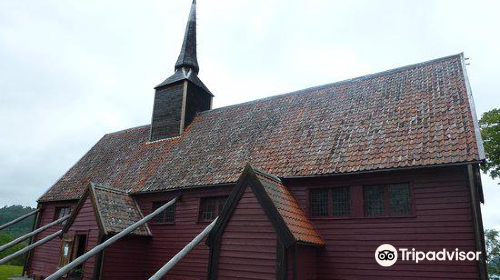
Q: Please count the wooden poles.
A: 5